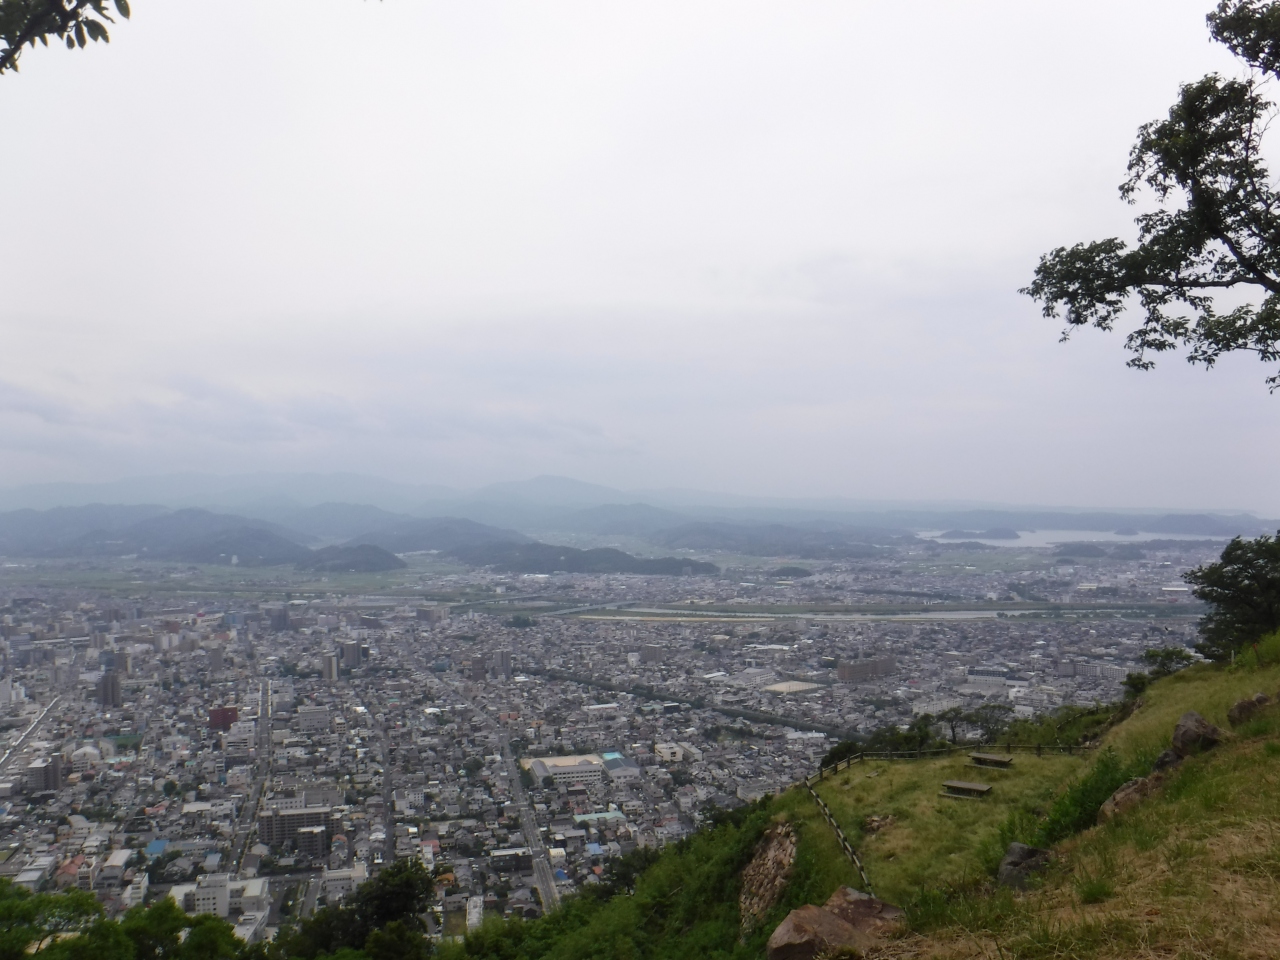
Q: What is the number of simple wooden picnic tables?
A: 2